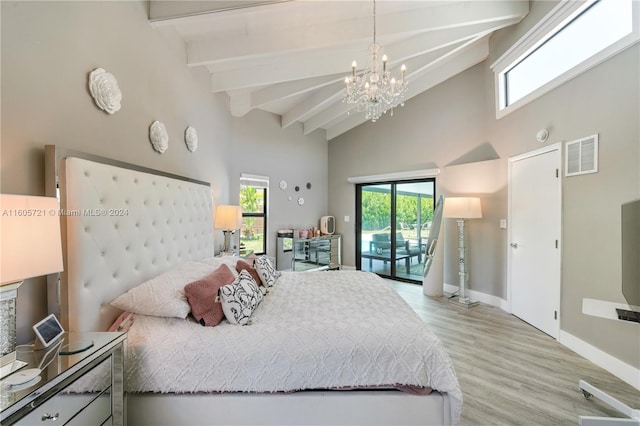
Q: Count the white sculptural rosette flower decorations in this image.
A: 3